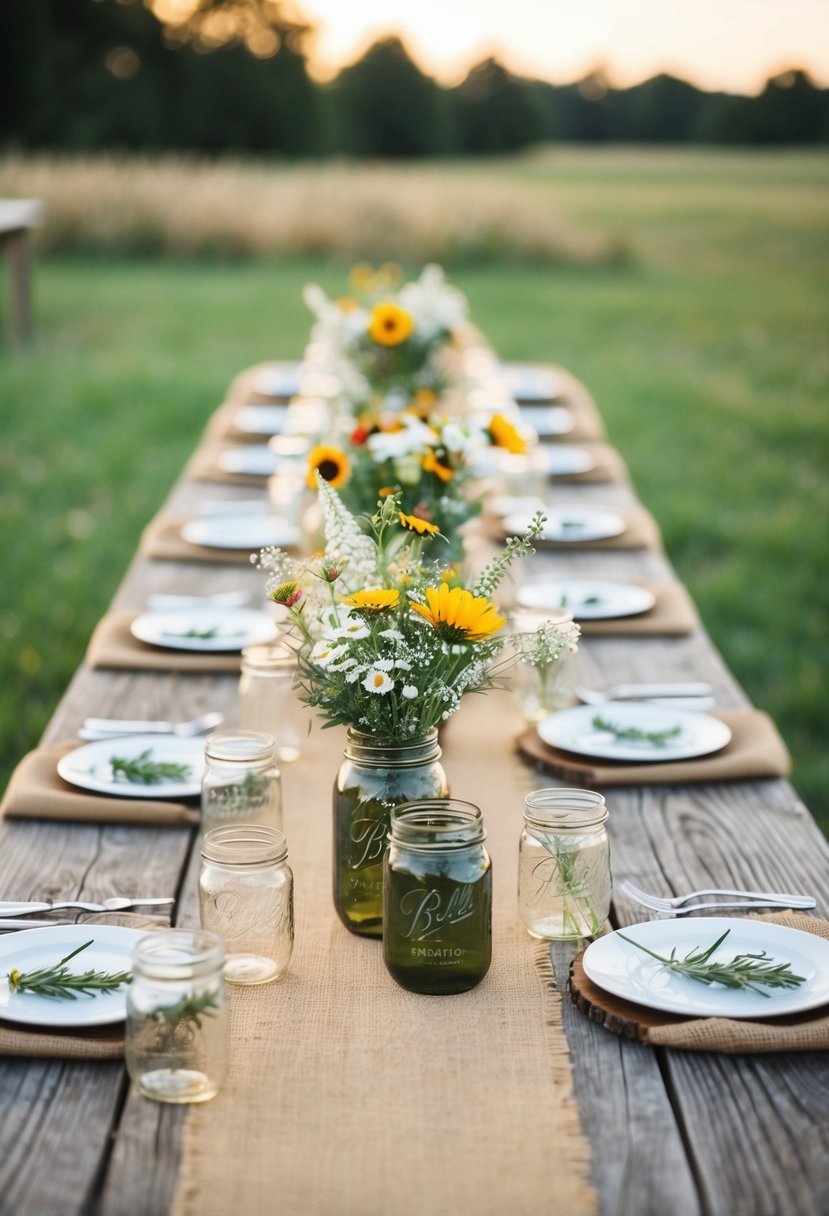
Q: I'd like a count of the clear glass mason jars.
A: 6